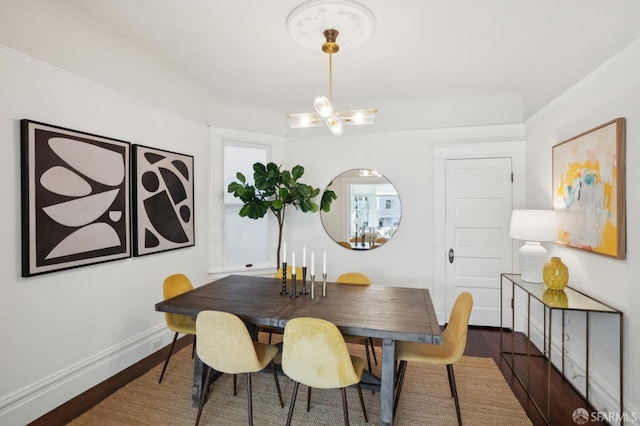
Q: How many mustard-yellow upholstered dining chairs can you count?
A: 6